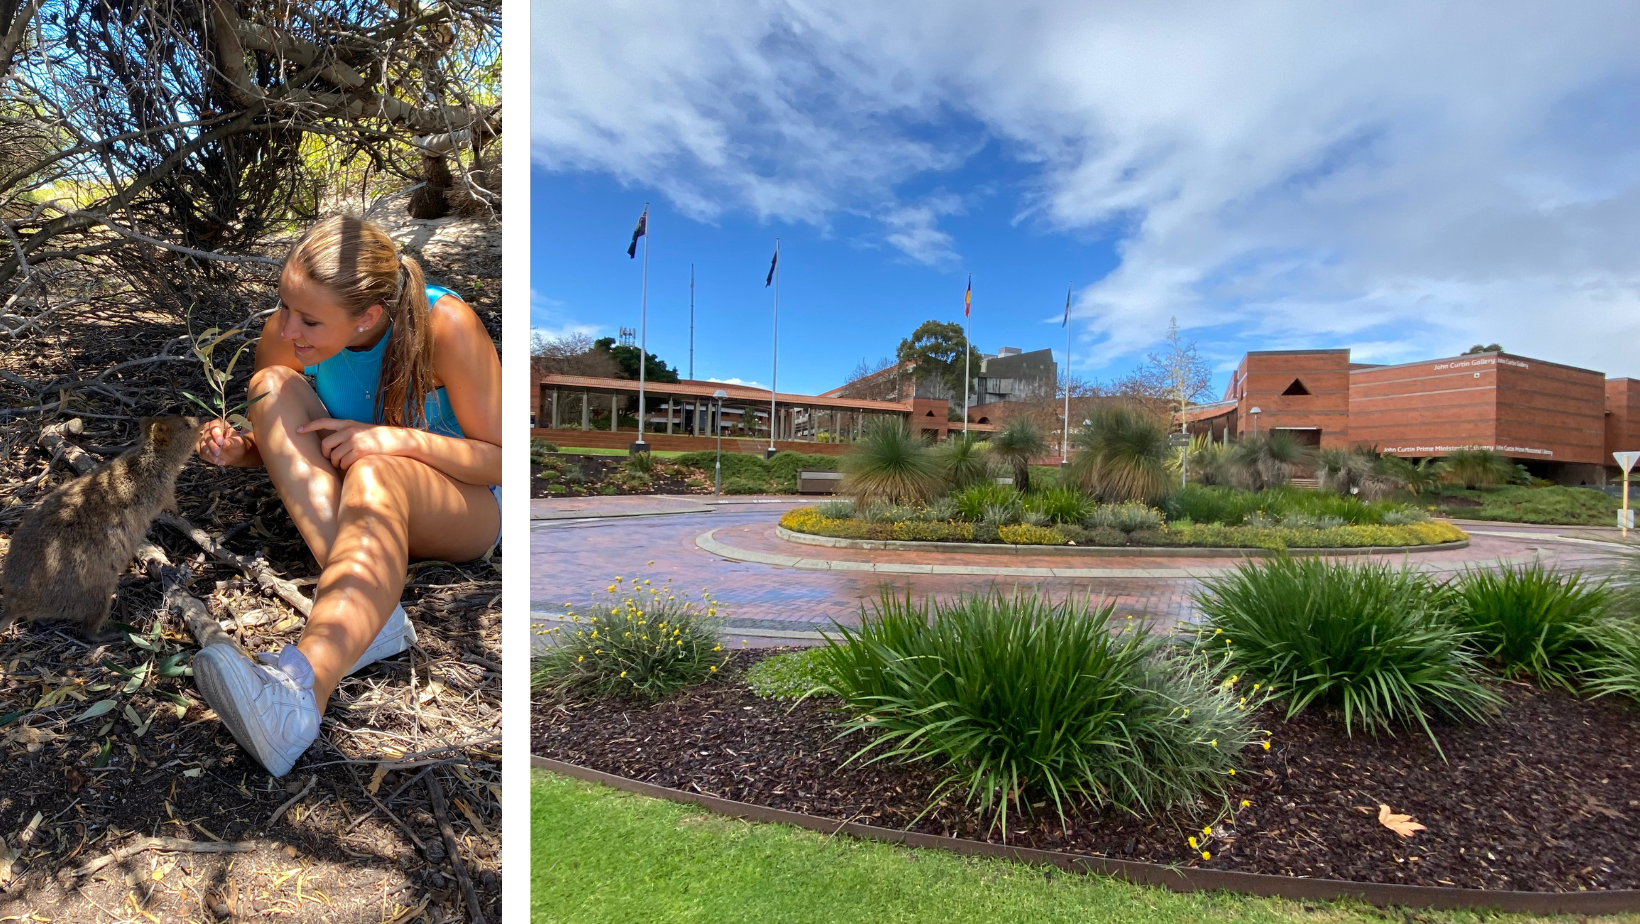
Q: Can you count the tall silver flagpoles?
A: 4